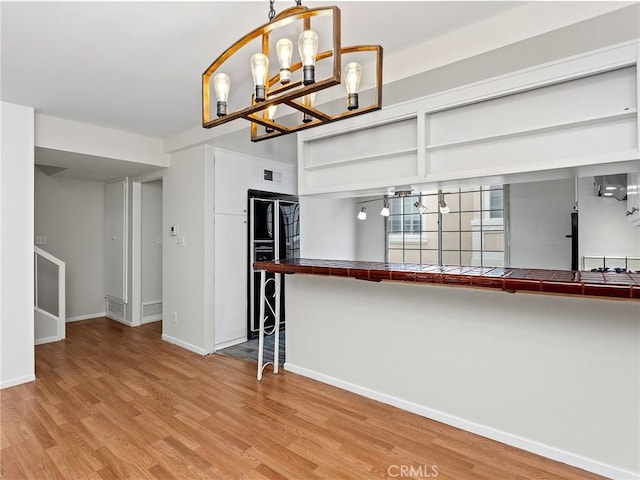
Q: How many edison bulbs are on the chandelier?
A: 7